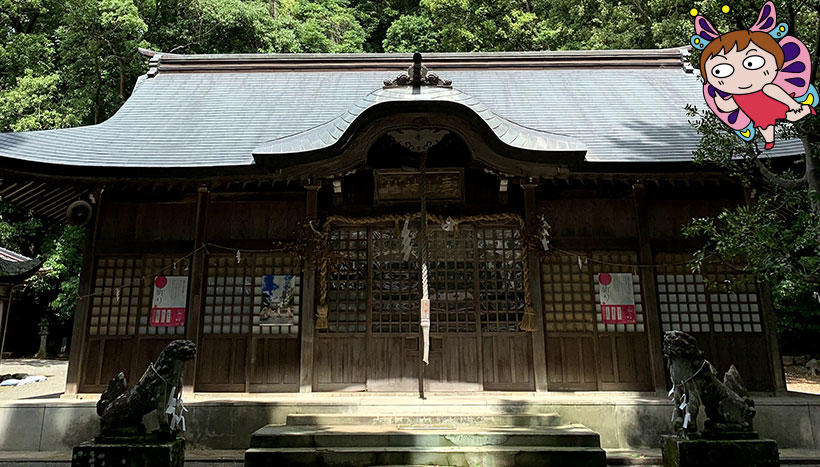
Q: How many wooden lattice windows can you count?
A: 12